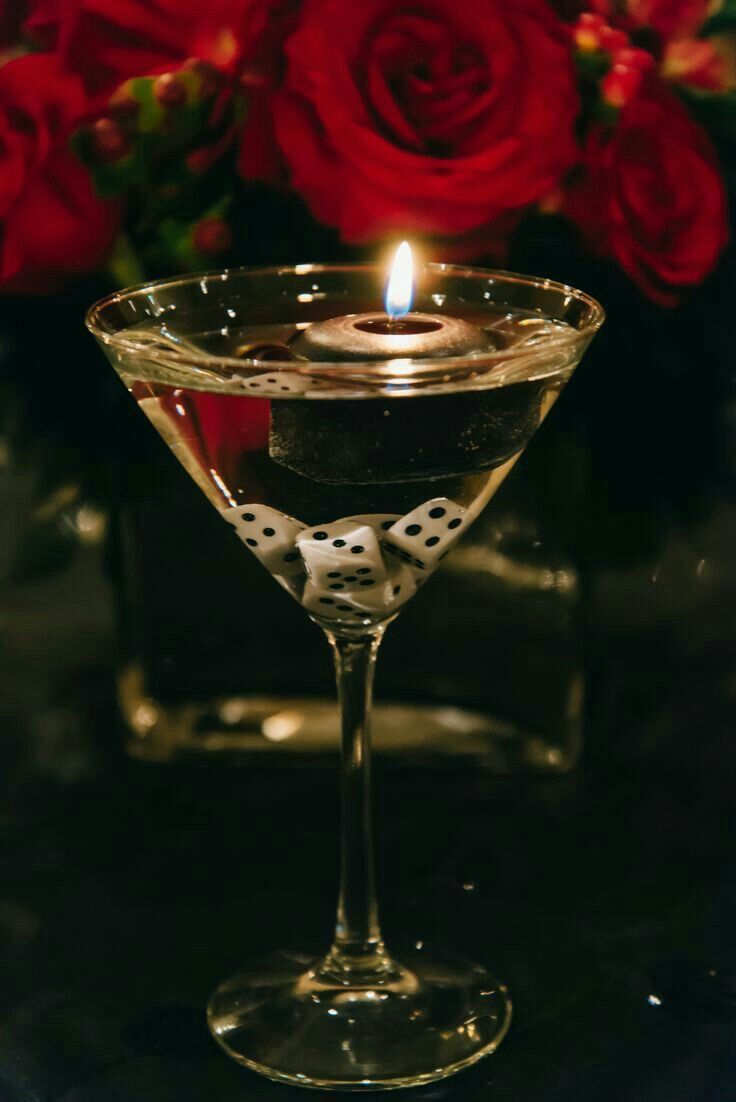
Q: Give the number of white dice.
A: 5